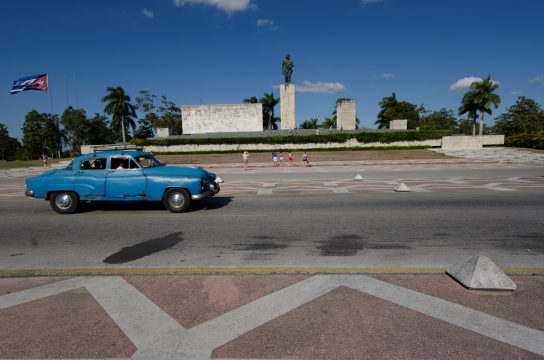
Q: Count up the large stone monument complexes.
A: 1